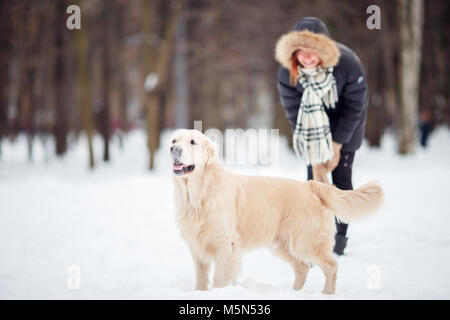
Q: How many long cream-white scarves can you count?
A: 1